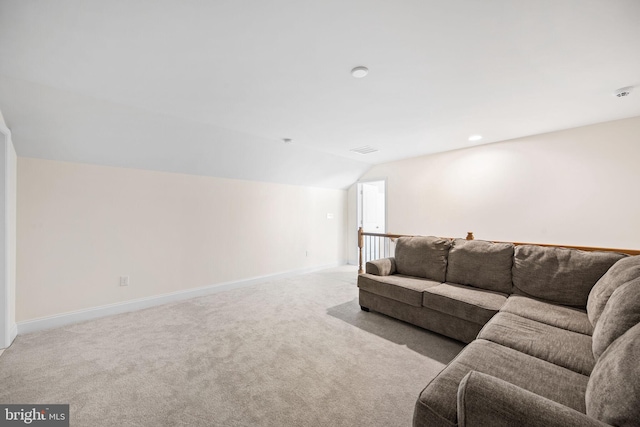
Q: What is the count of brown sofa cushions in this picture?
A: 11